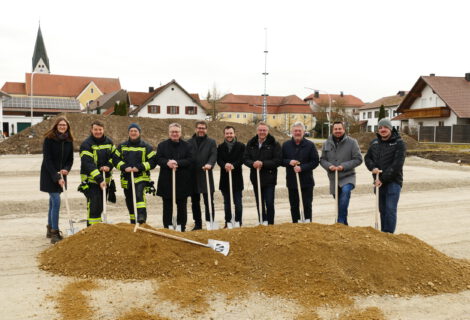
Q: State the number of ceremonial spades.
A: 11